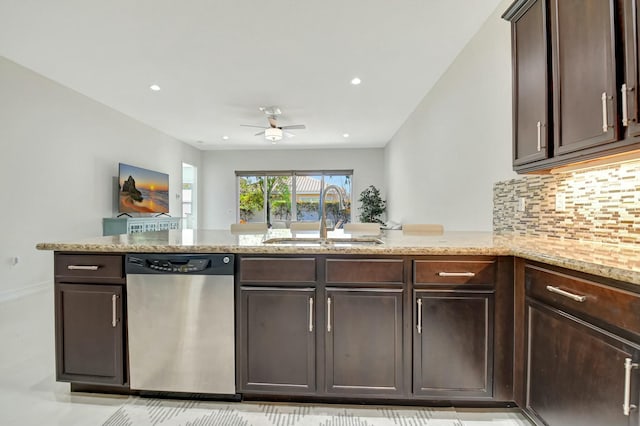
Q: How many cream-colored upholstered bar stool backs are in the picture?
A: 4